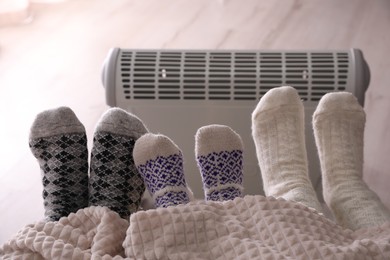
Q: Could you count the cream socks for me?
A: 2